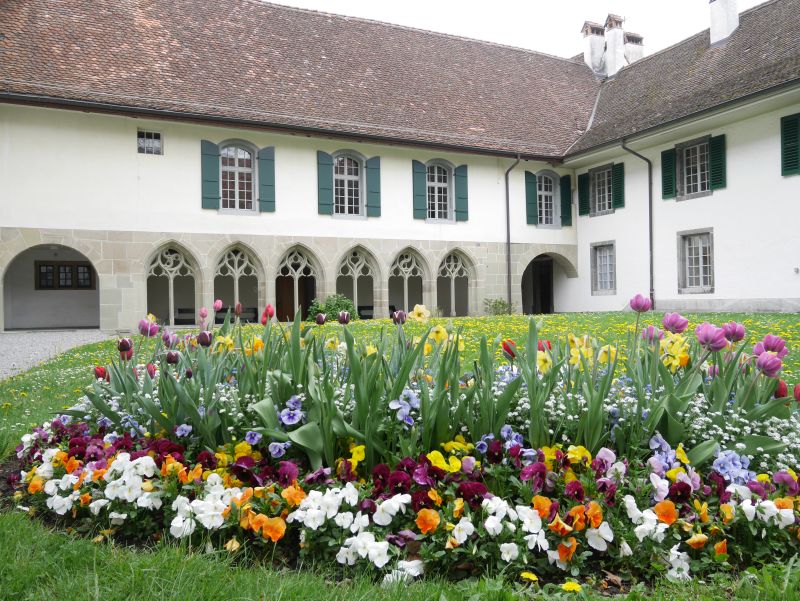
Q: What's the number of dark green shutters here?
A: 13